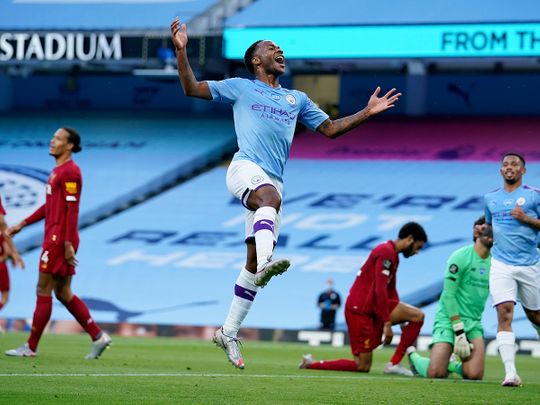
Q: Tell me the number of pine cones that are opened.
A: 0